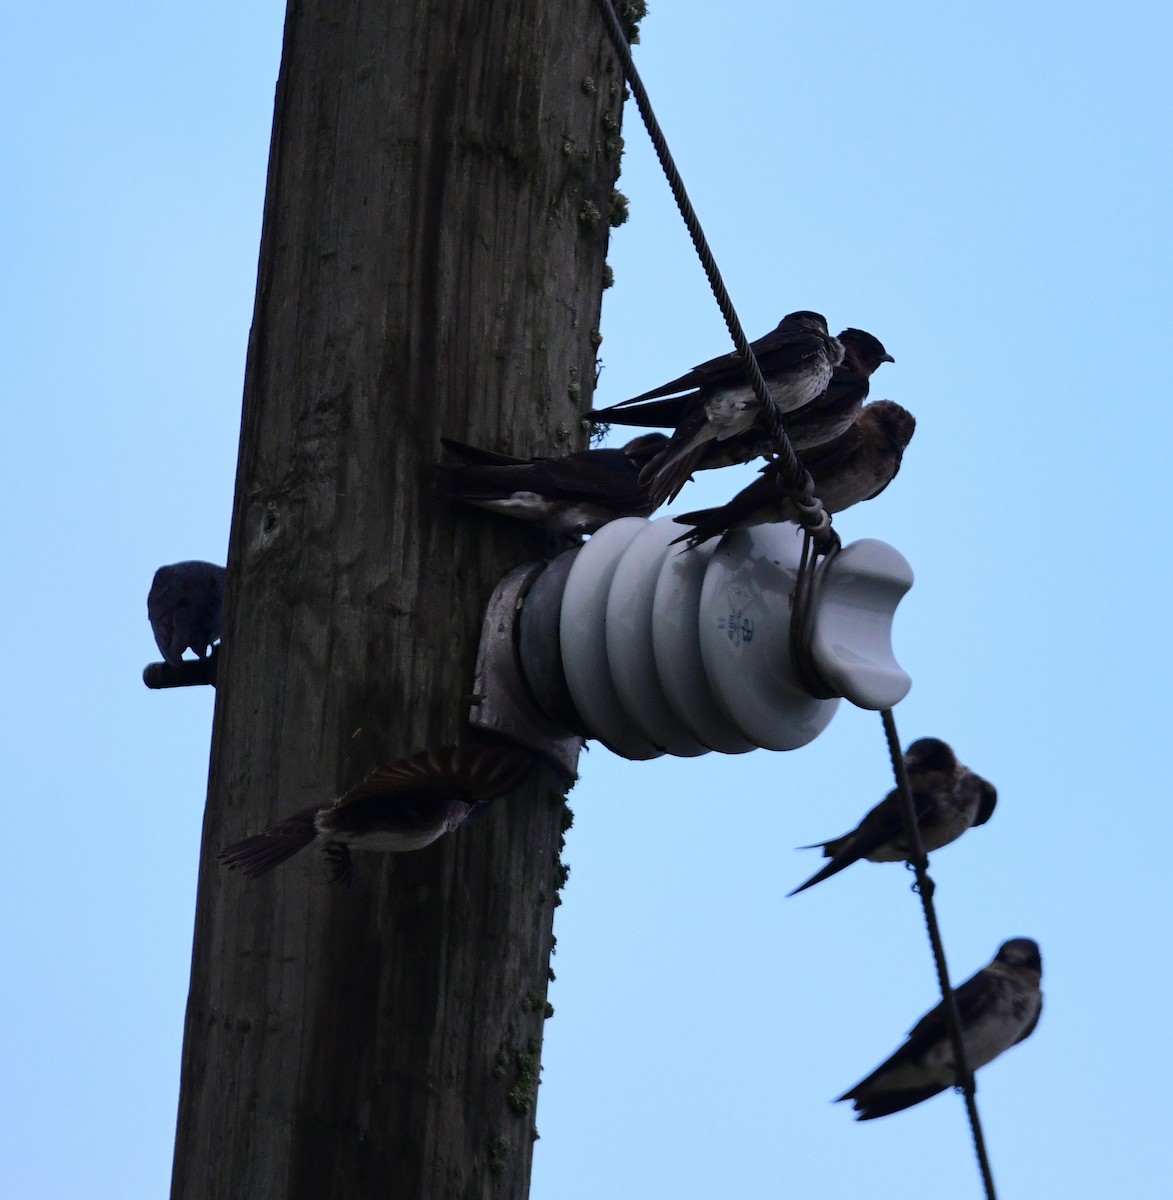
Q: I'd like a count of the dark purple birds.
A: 1